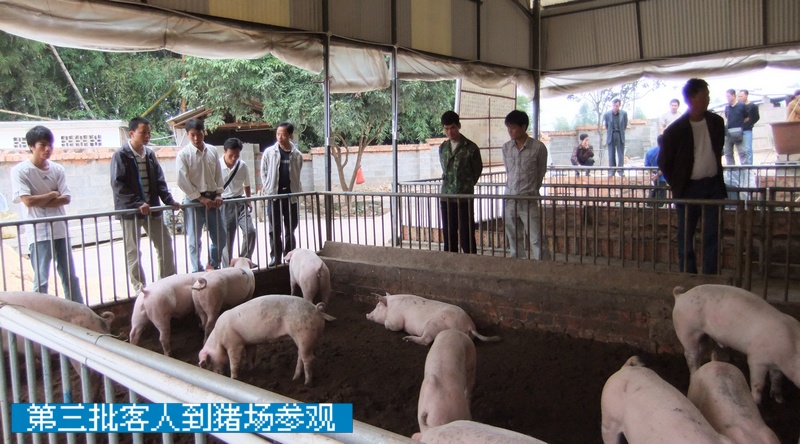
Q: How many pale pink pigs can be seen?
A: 11